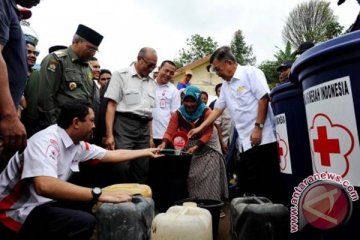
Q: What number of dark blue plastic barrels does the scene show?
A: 2